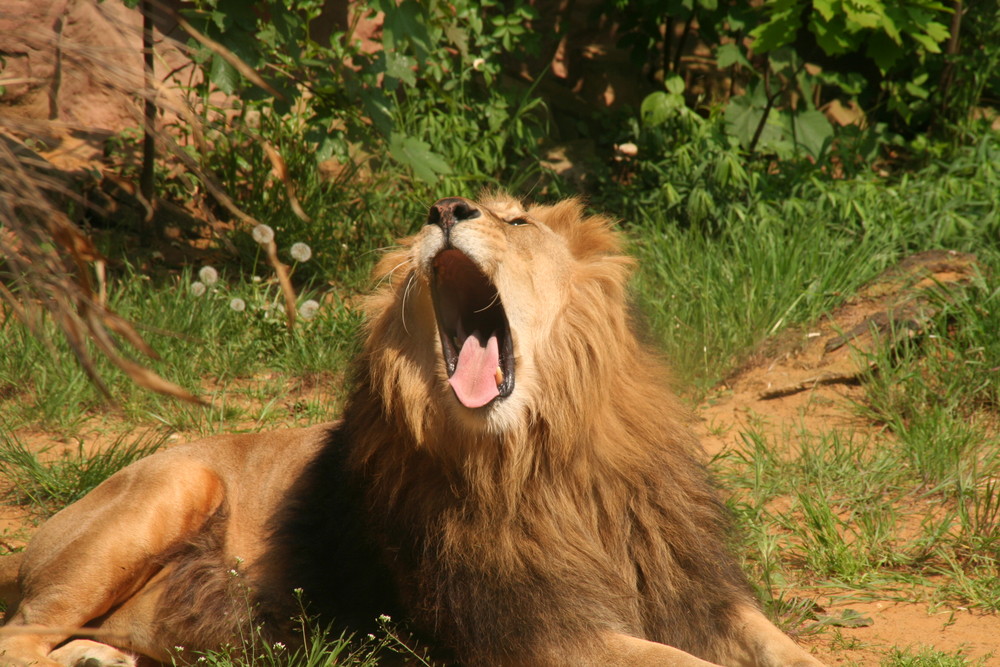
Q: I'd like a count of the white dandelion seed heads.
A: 6